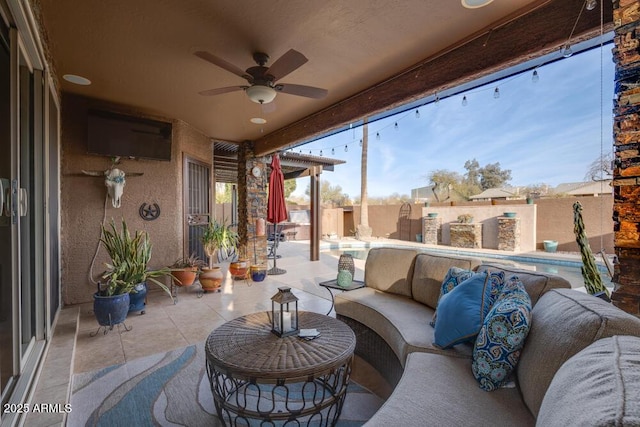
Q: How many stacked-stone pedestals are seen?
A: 3